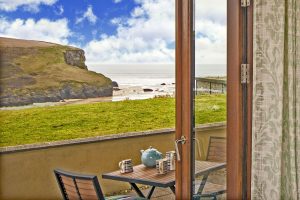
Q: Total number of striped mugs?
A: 3